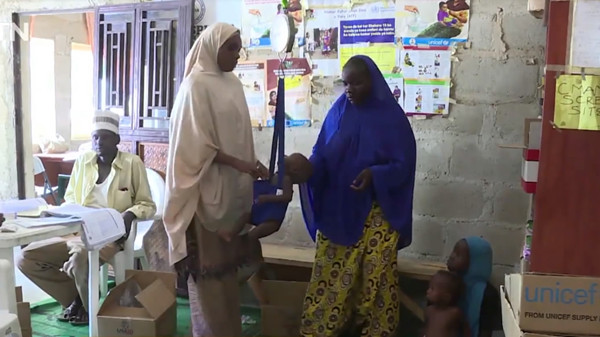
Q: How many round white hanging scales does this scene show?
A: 1